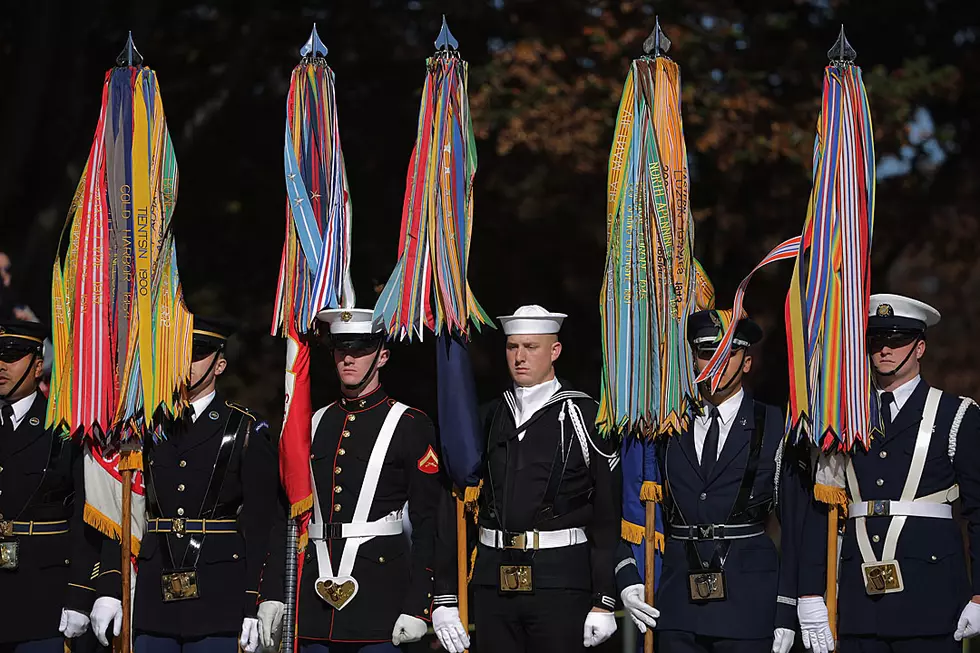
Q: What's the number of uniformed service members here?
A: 6